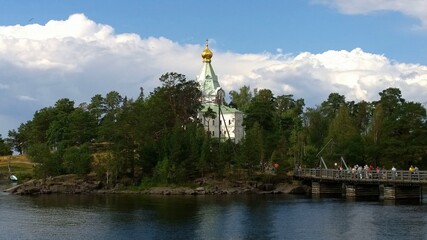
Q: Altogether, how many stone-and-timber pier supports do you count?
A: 3